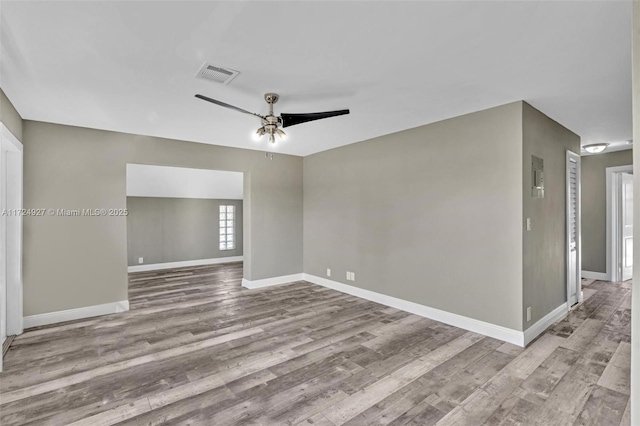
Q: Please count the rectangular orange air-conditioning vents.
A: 0